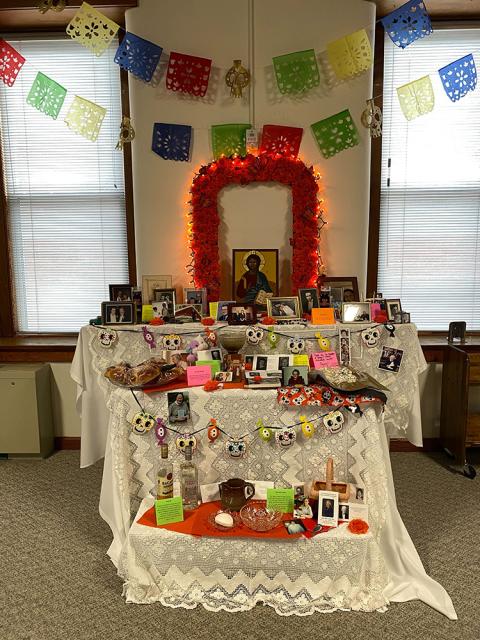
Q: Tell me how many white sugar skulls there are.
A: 10